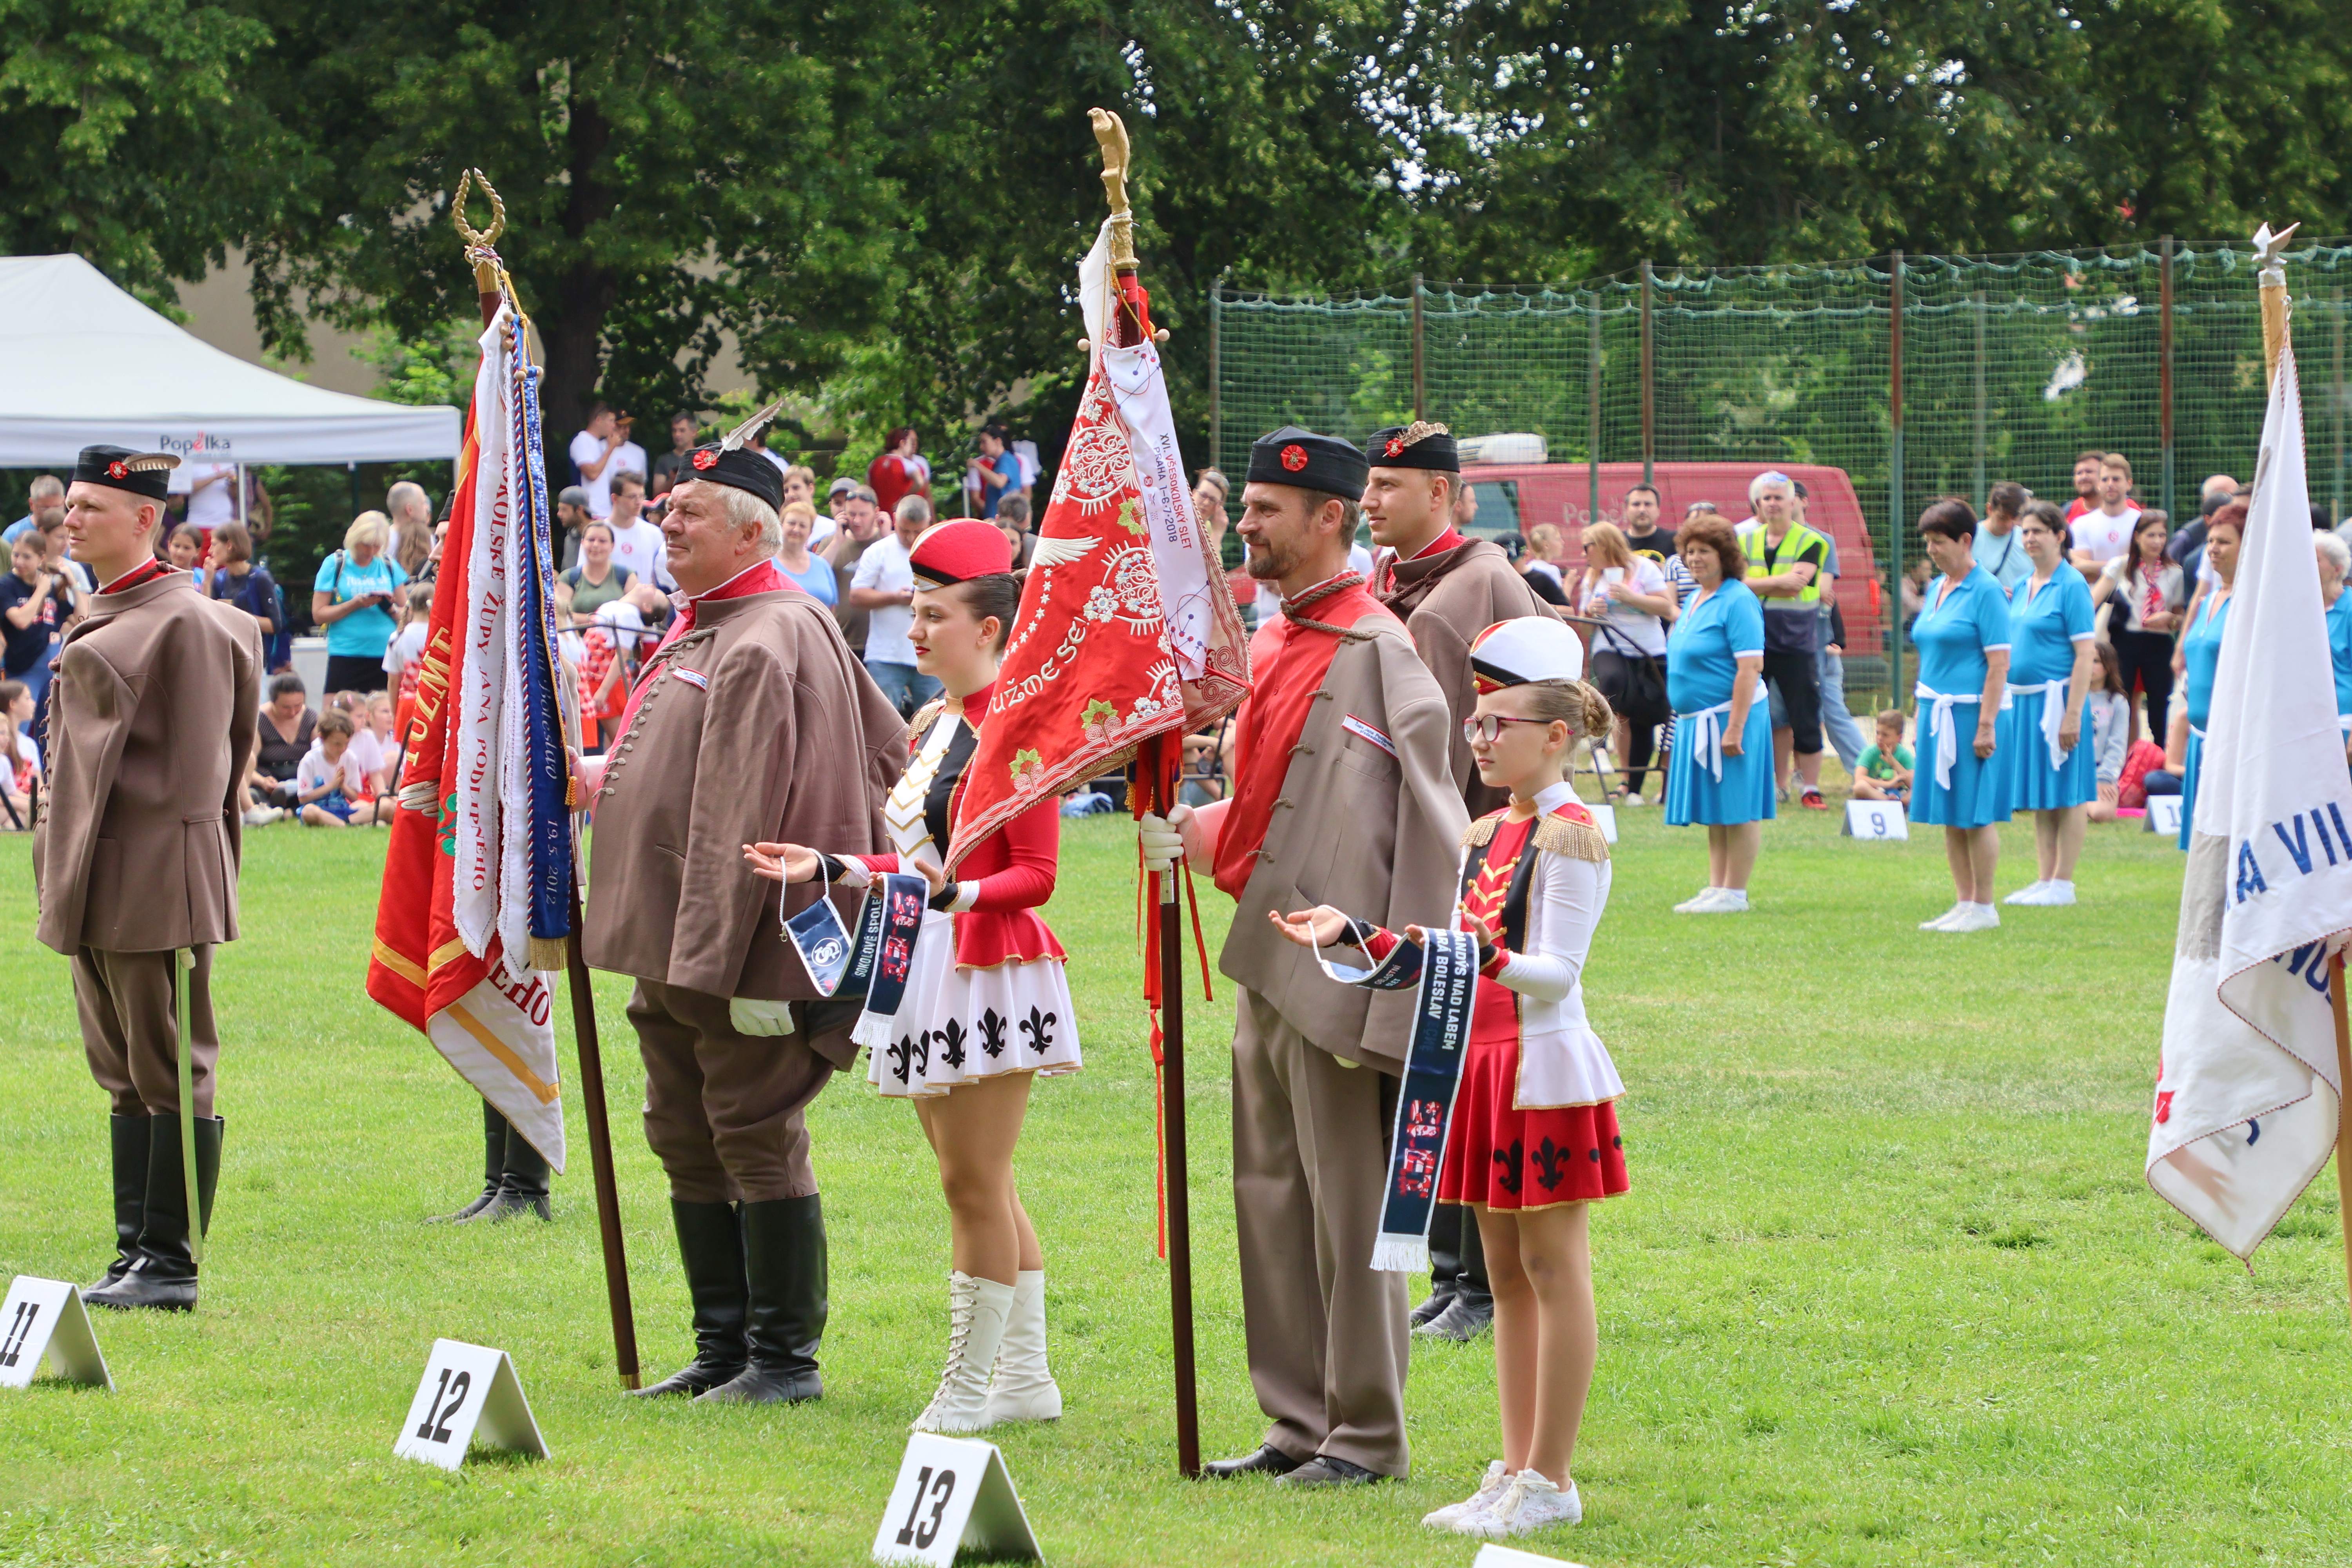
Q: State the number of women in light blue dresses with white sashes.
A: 5